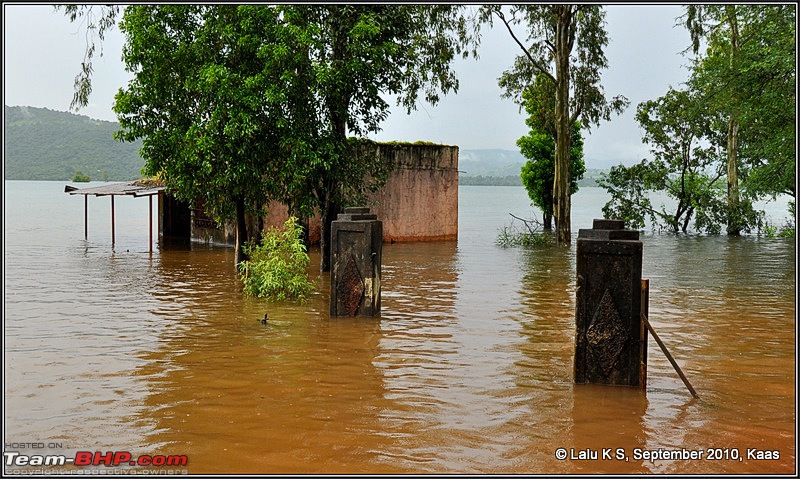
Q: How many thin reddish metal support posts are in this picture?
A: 3